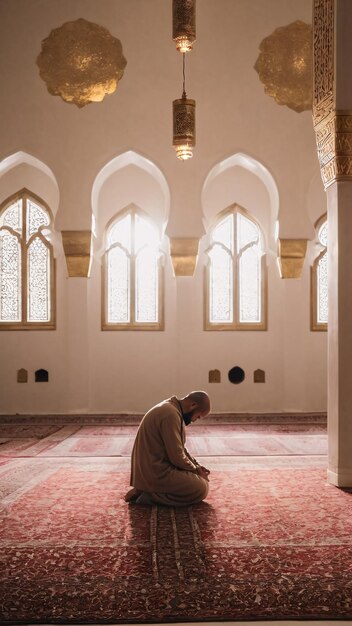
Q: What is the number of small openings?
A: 5